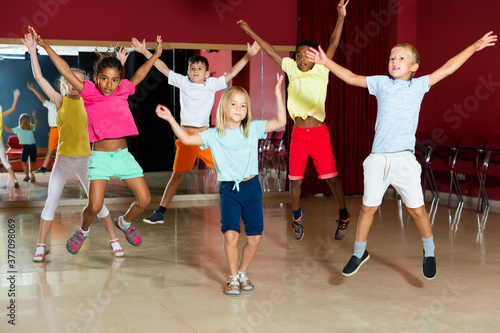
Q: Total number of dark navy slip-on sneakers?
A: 2